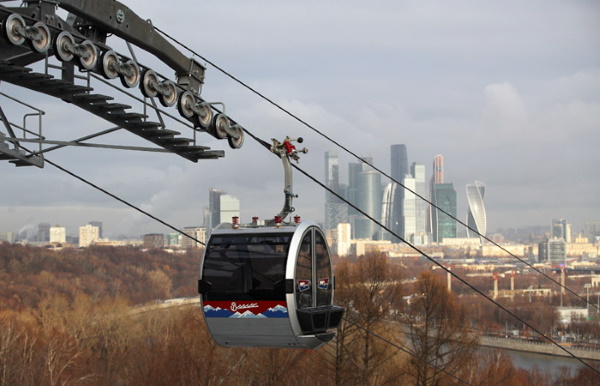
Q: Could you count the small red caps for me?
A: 4